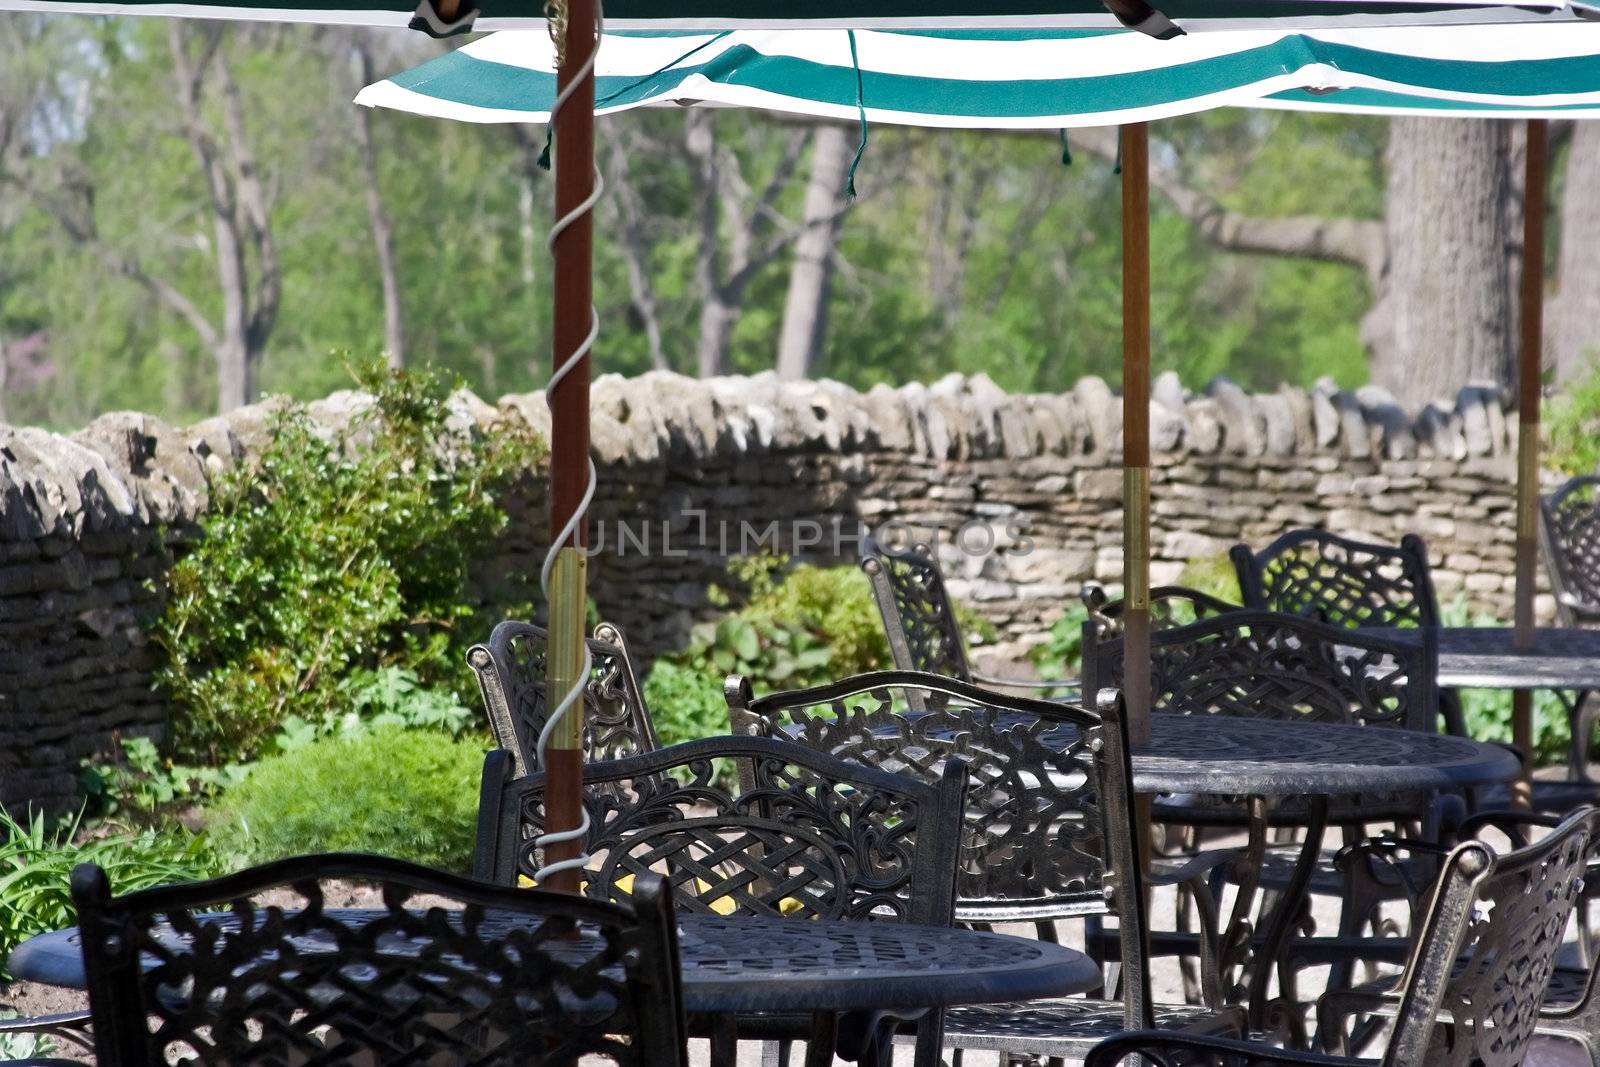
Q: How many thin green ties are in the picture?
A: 4